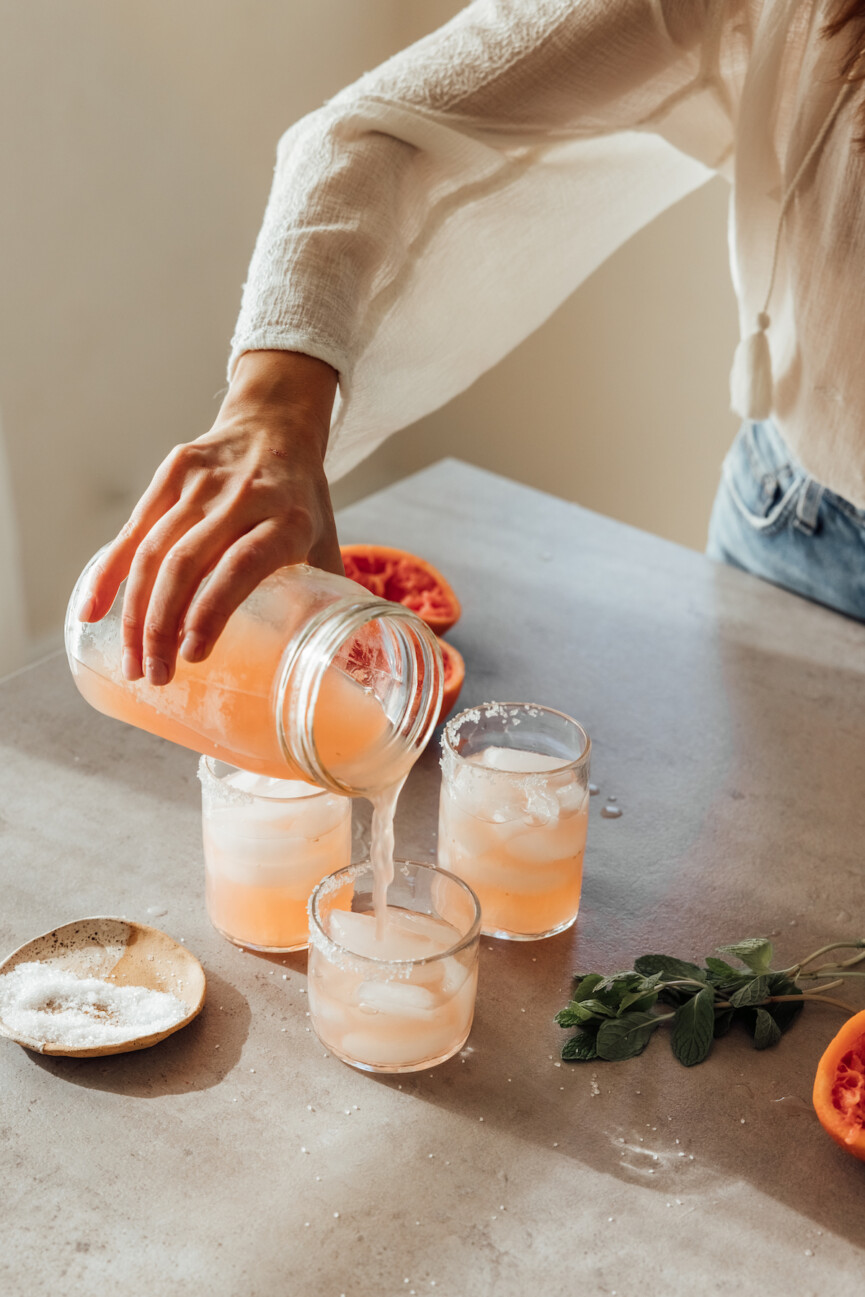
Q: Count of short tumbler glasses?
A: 3